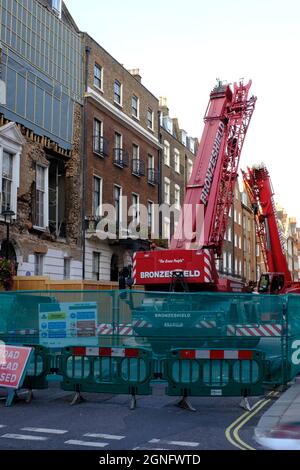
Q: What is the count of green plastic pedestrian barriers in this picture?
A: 3